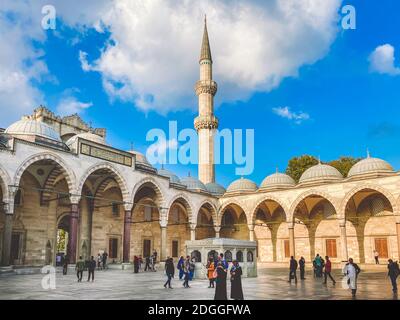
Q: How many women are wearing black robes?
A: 2